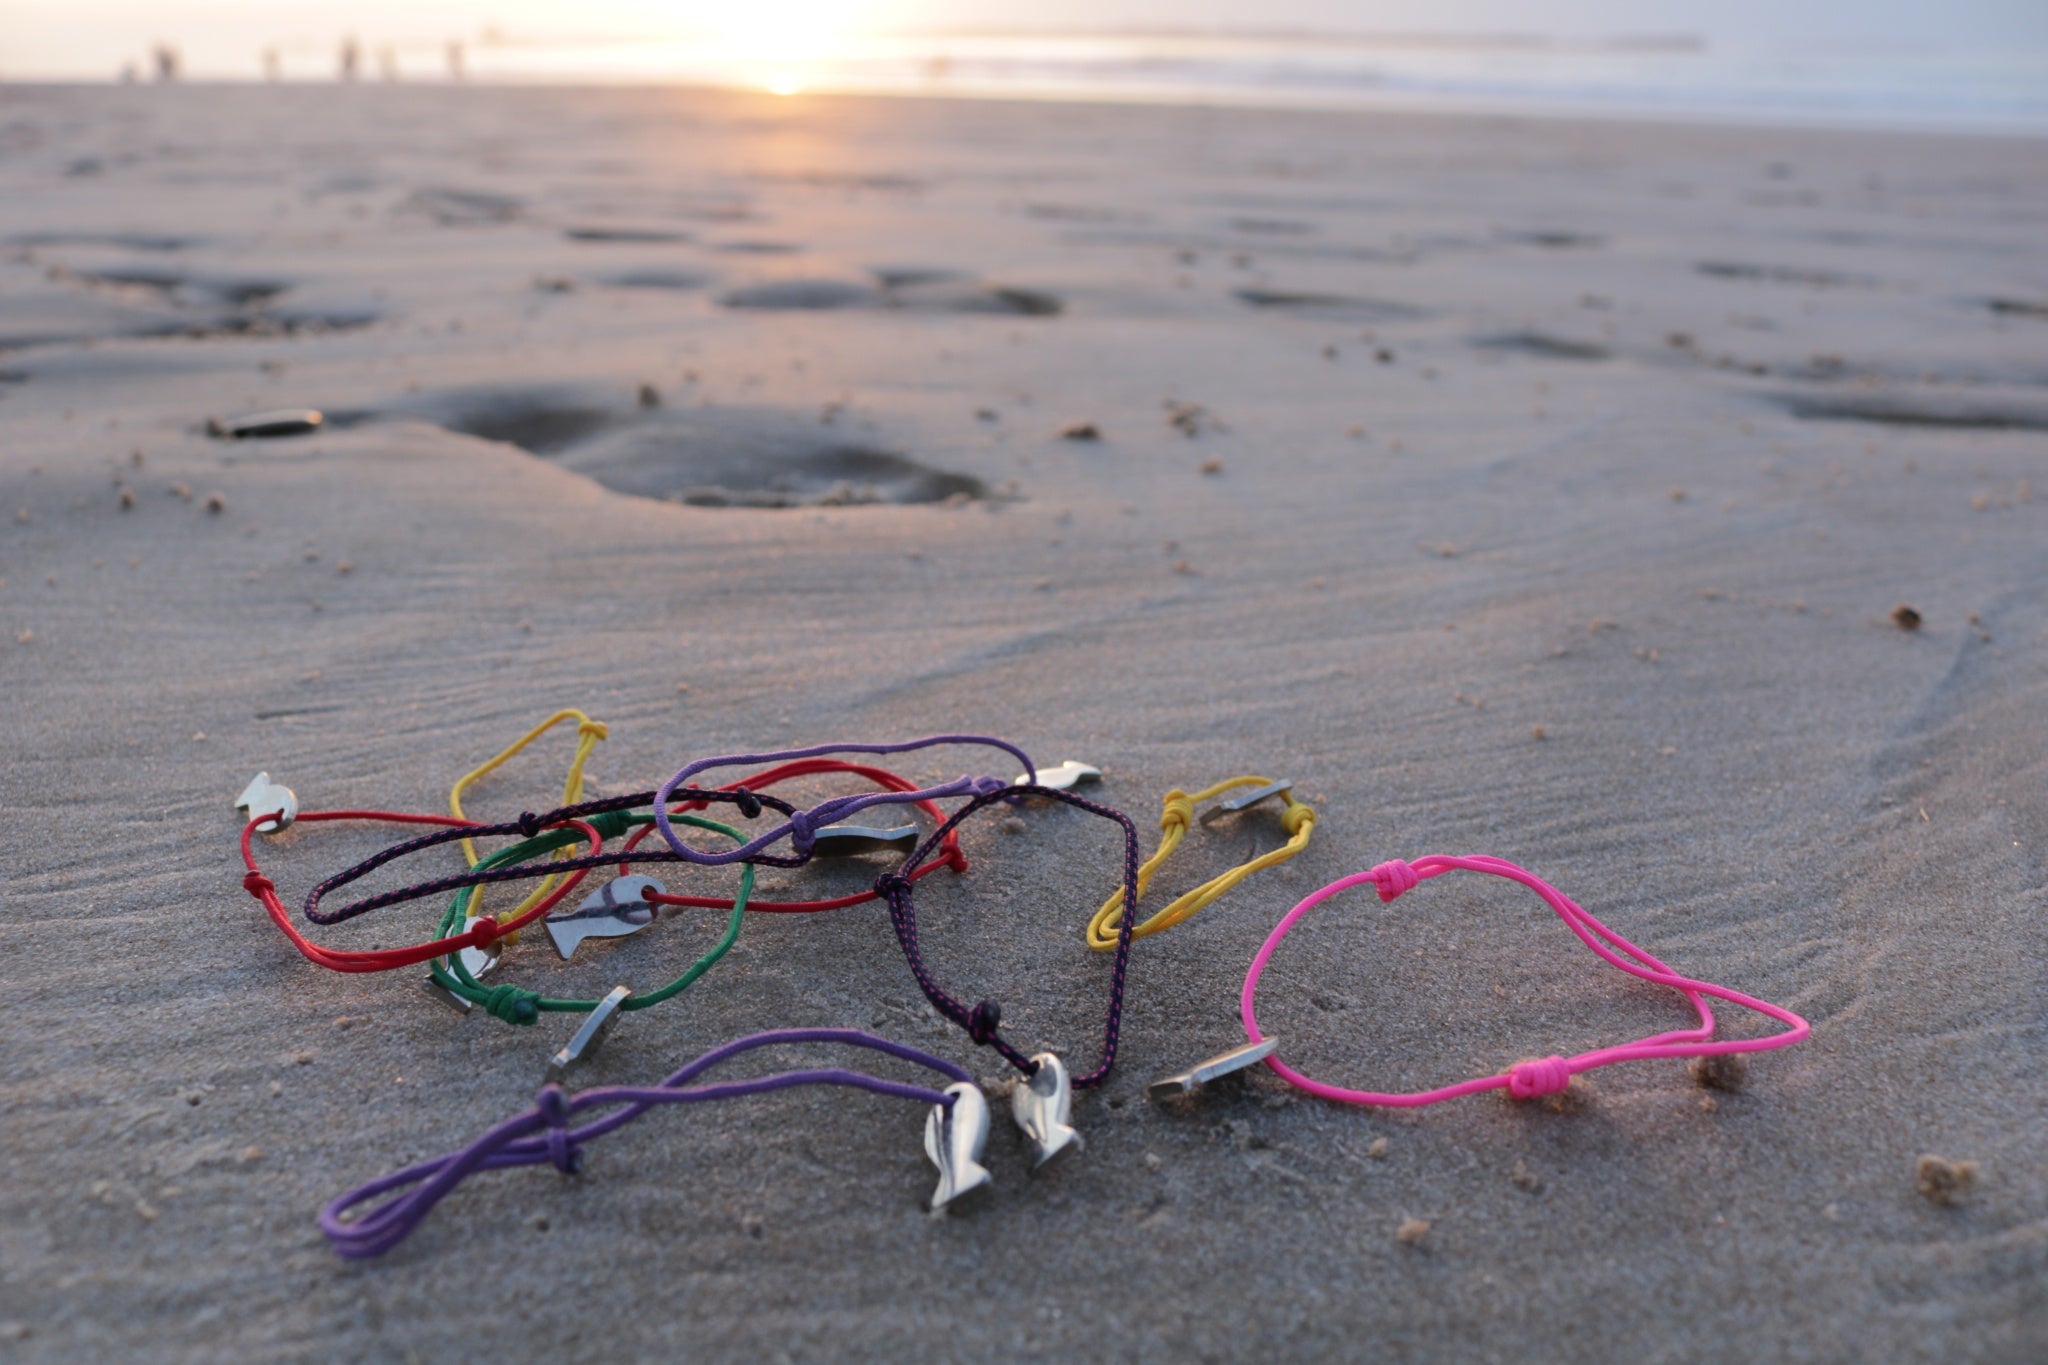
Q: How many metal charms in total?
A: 10